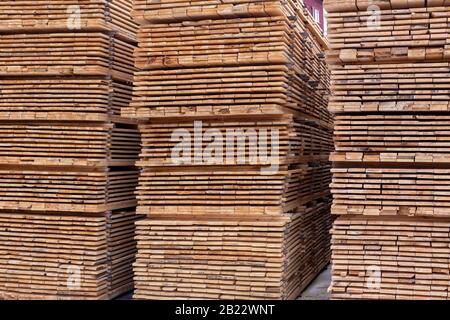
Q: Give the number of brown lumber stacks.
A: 3